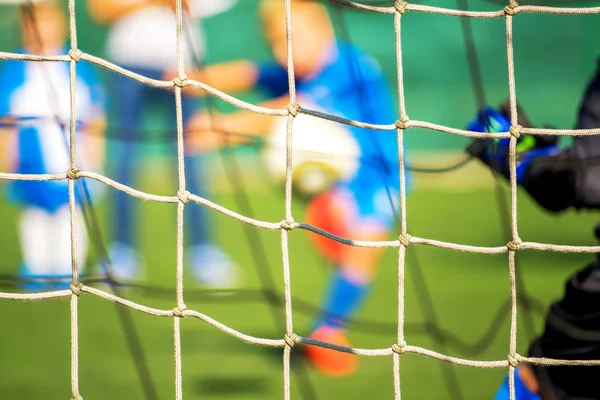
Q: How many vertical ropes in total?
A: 5